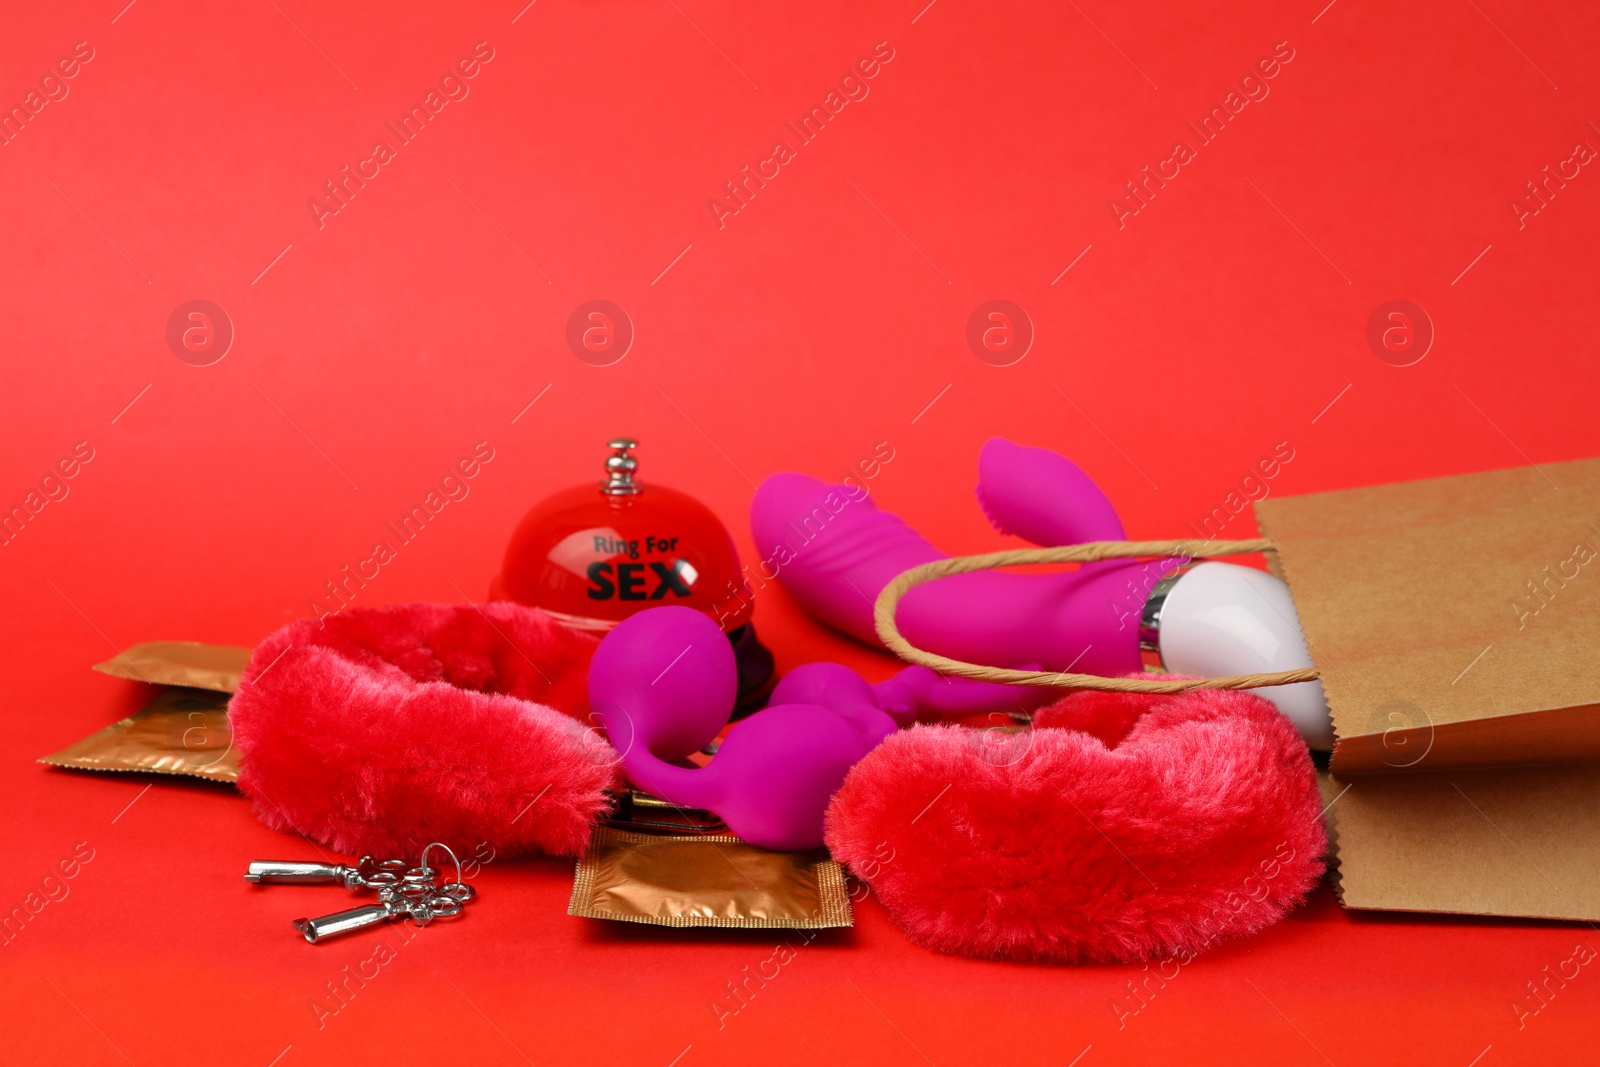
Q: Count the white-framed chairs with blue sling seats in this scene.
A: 0